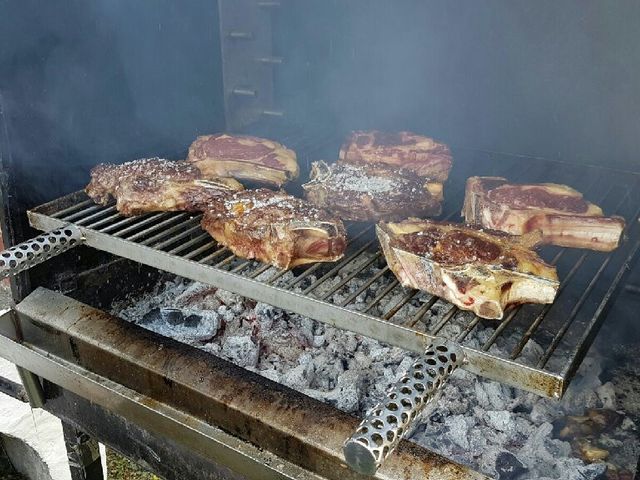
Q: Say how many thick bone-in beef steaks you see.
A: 7